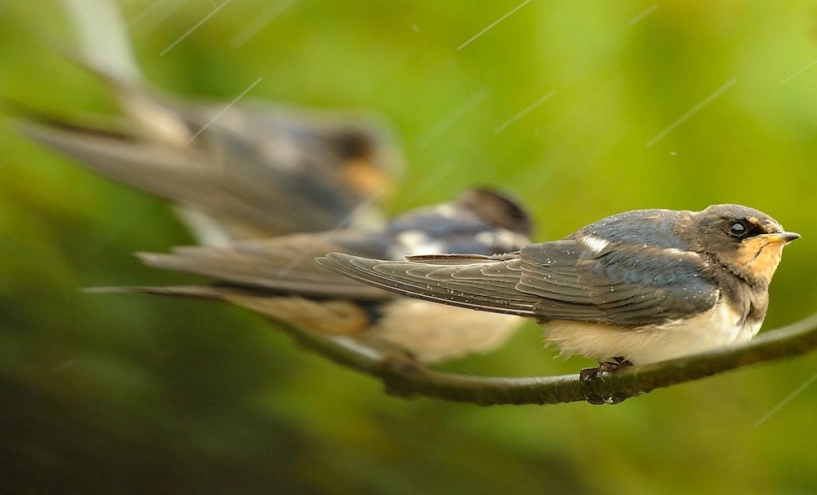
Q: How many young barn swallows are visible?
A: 3